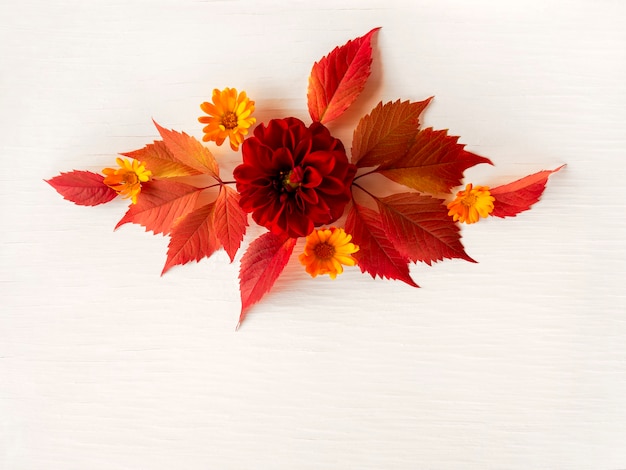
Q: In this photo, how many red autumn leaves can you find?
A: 13